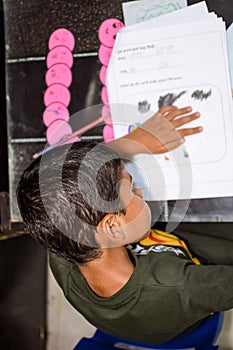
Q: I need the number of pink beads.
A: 13